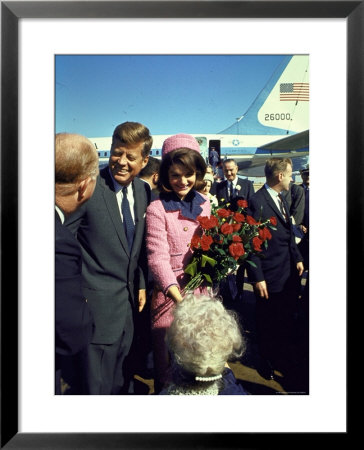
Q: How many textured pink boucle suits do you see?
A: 1